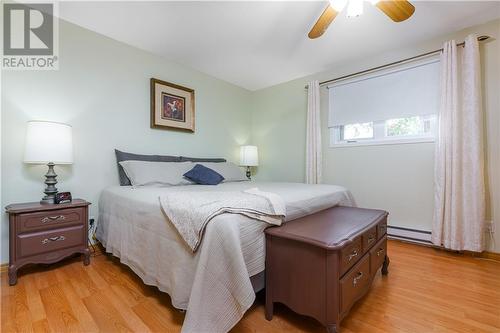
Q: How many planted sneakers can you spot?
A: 0